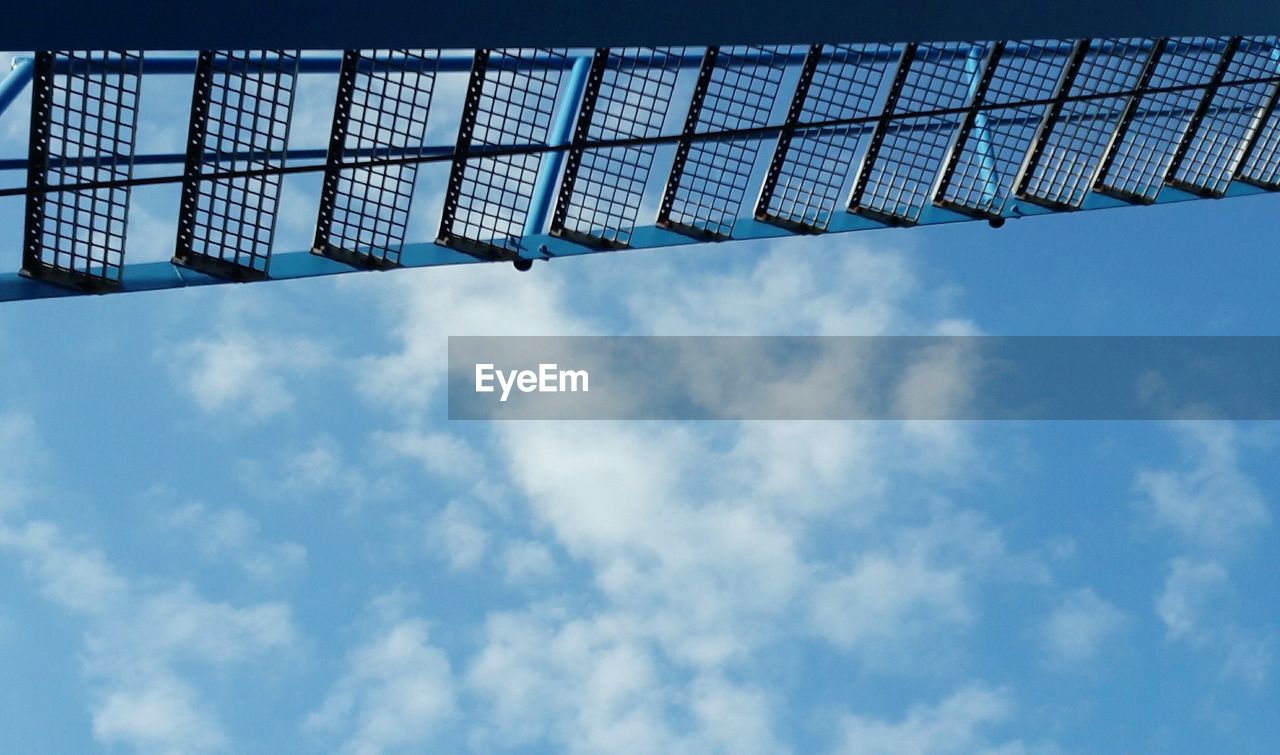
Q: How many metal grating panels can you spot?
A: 13